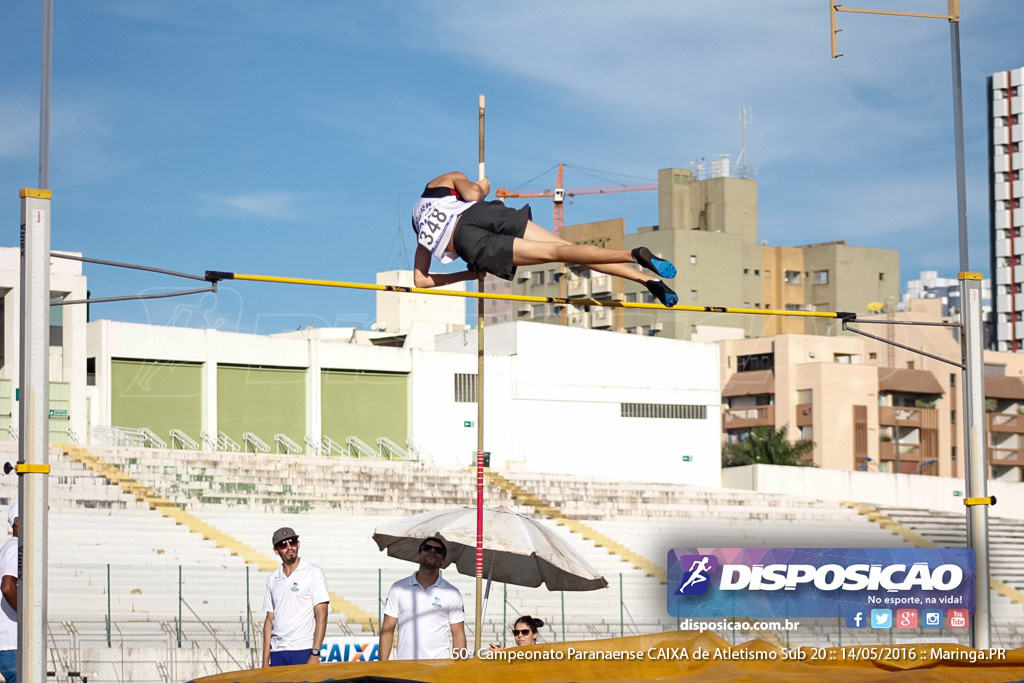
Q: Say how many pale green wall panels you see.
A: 3